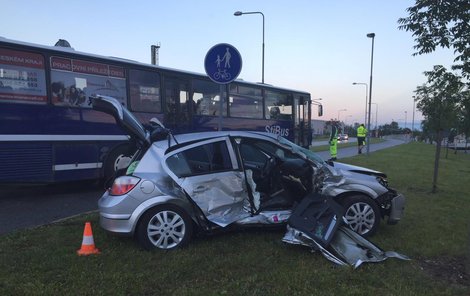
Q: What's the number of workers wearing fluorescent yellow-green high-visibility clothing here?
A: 2